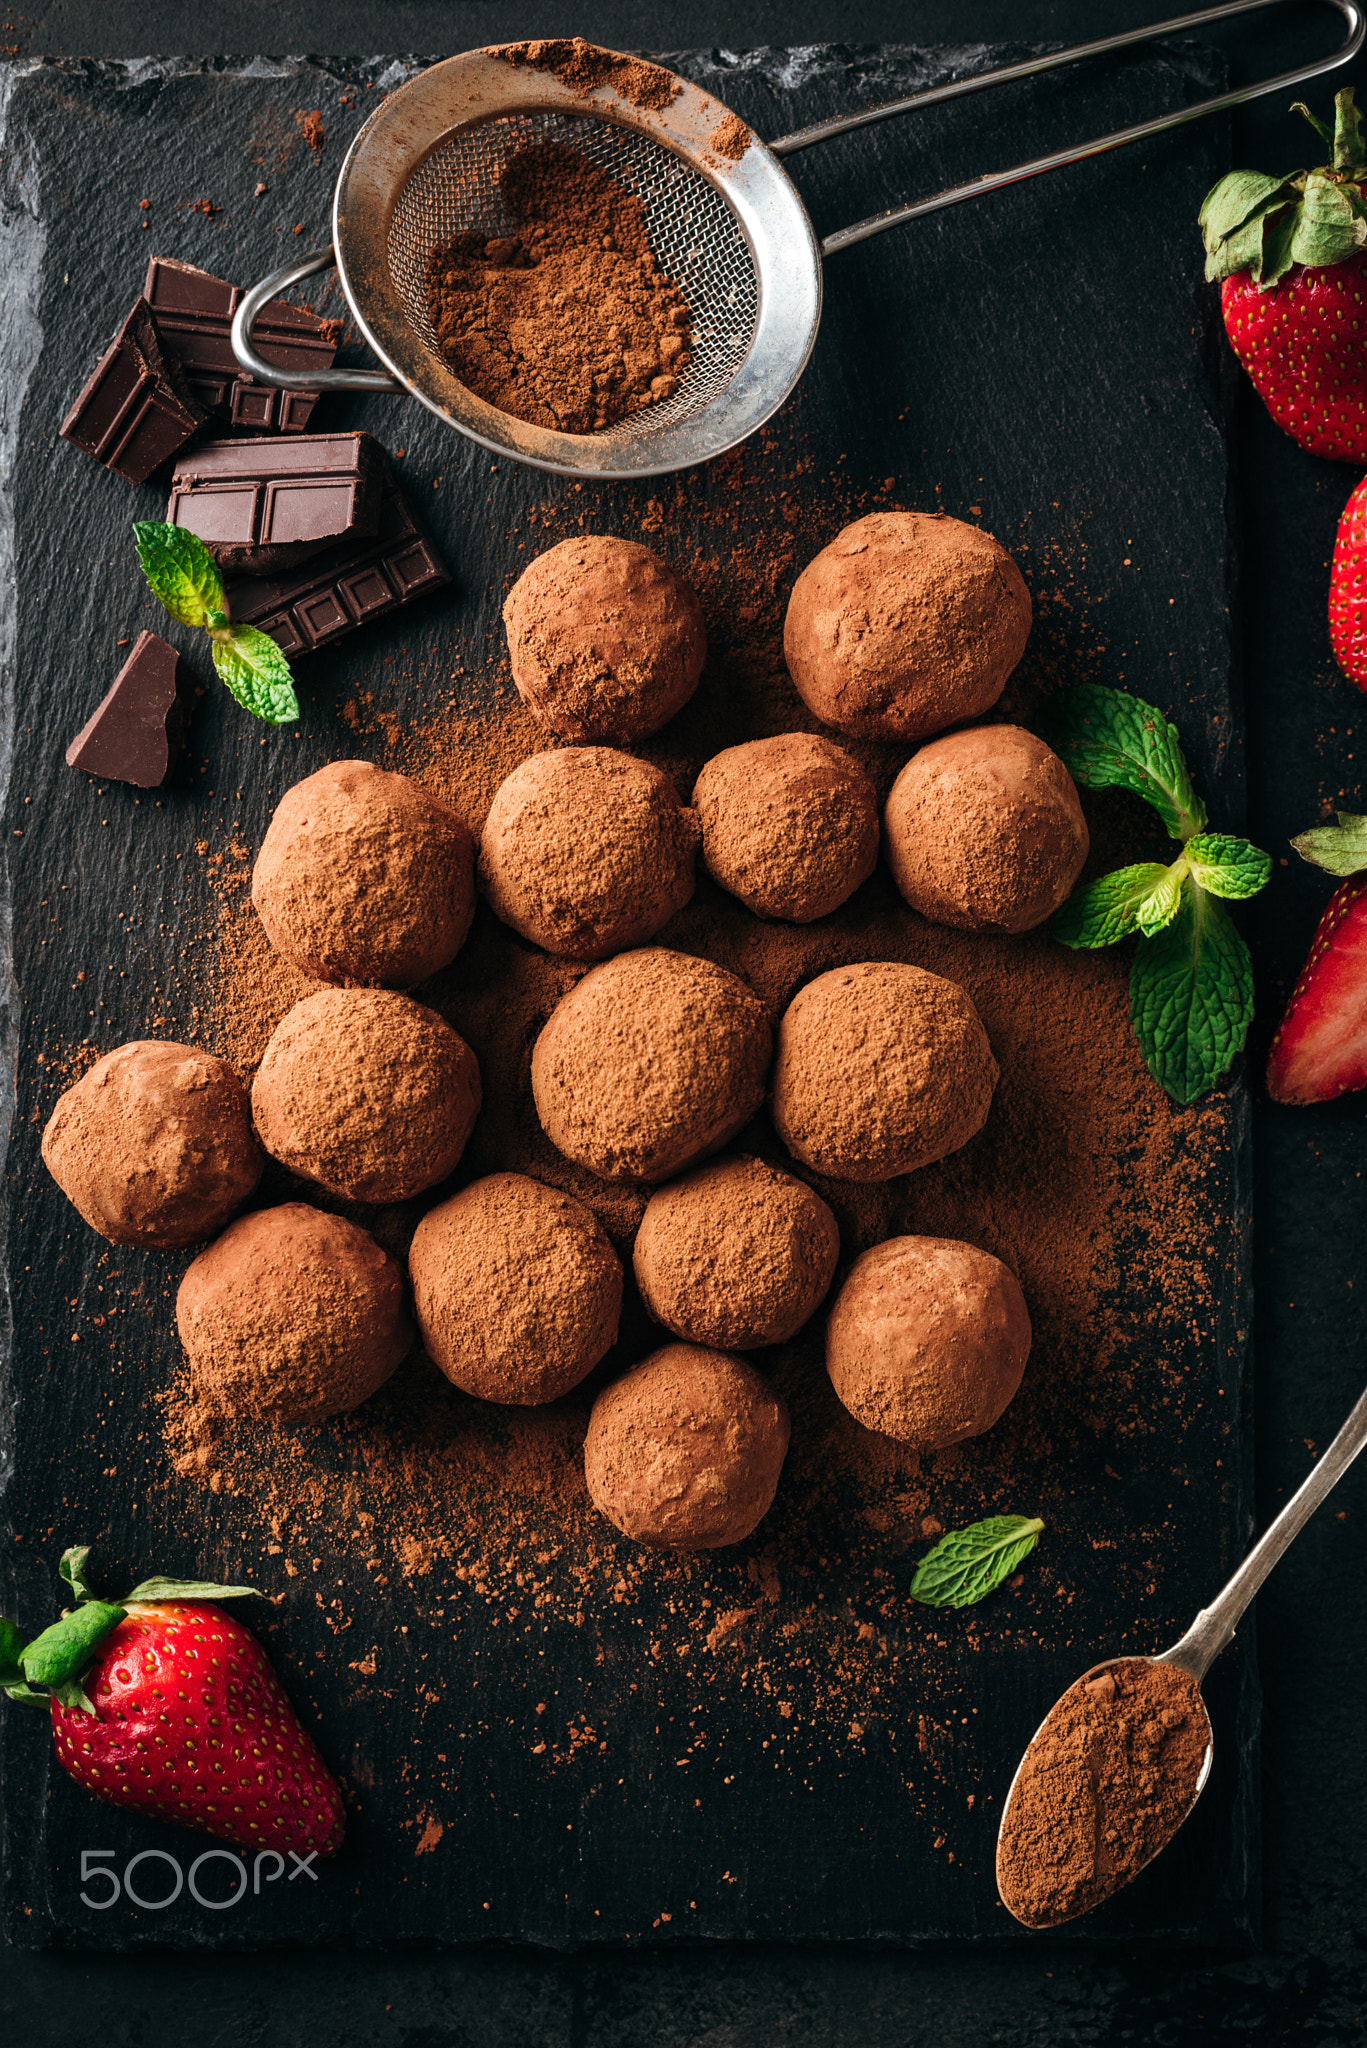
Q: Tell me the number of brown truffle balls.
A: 15